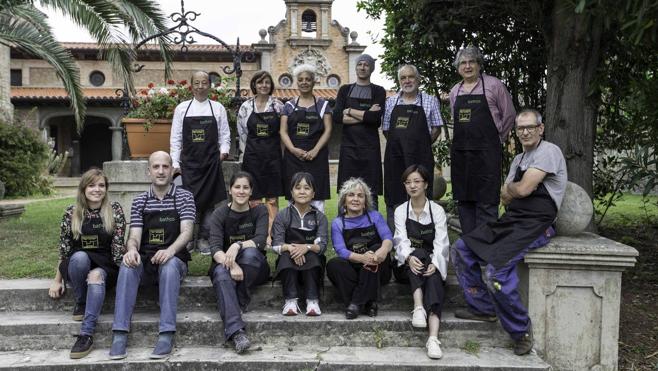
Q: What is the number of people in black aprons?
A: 13